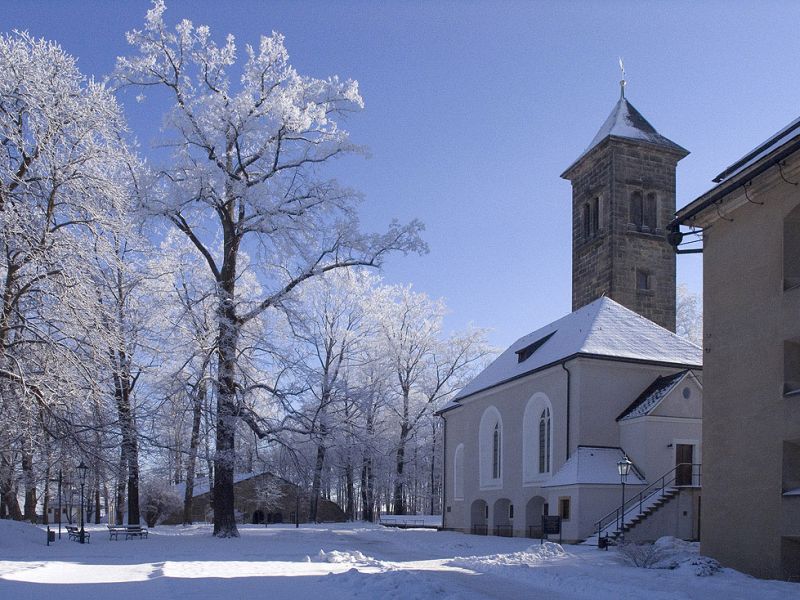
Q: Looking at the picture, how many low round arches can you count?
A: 3